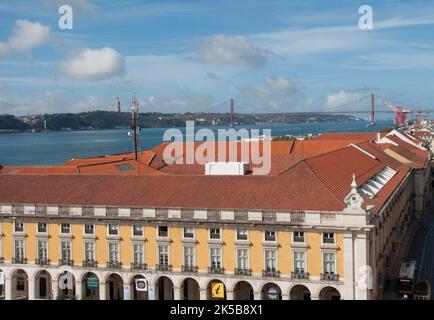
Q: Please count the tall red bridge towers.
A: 2